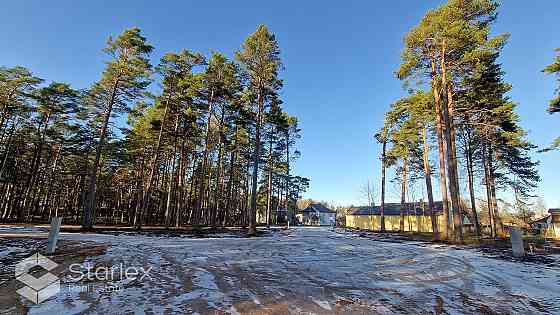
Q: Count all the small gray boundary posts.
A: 2